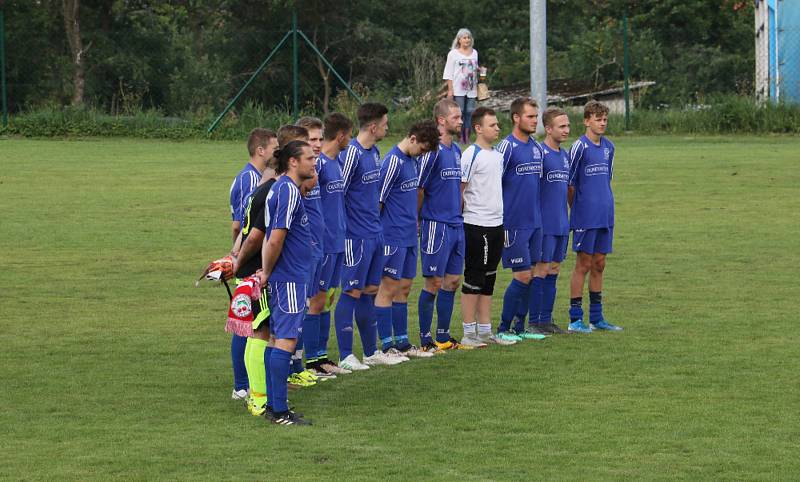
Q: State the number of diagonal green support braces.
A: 2